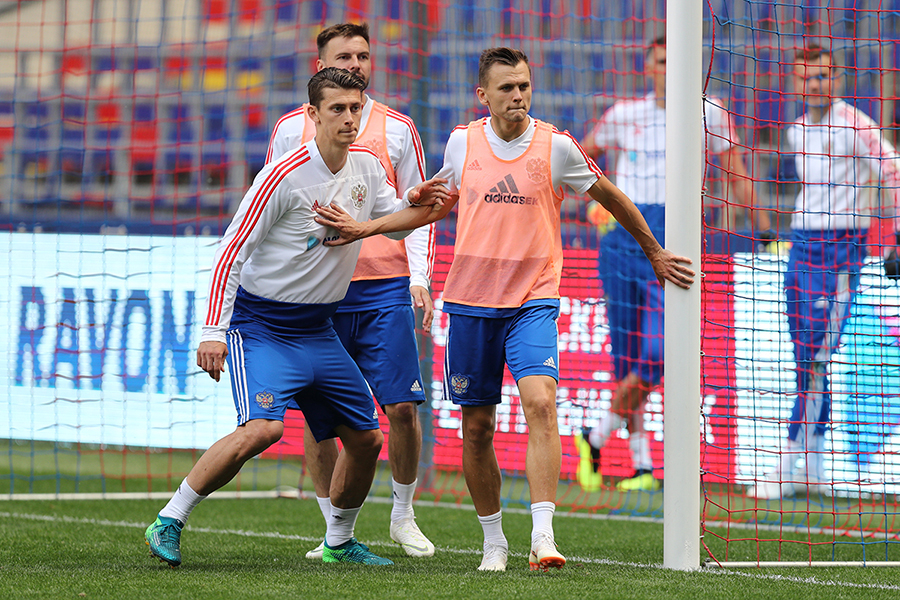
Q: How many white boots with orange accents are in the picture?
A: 2